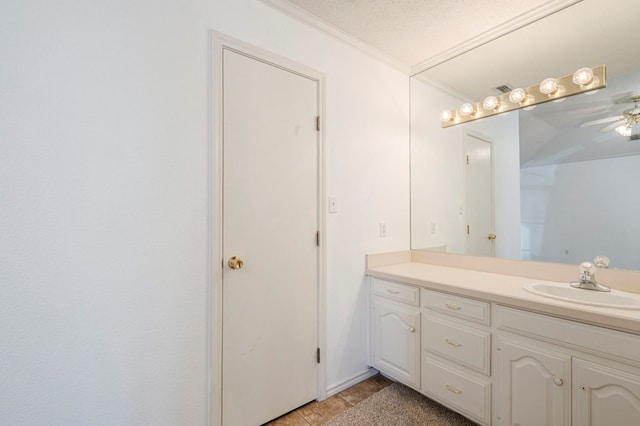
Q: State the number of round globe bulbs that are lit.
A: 6